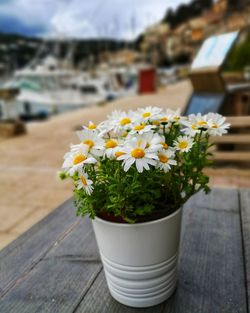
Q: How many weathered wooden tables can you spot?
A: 1